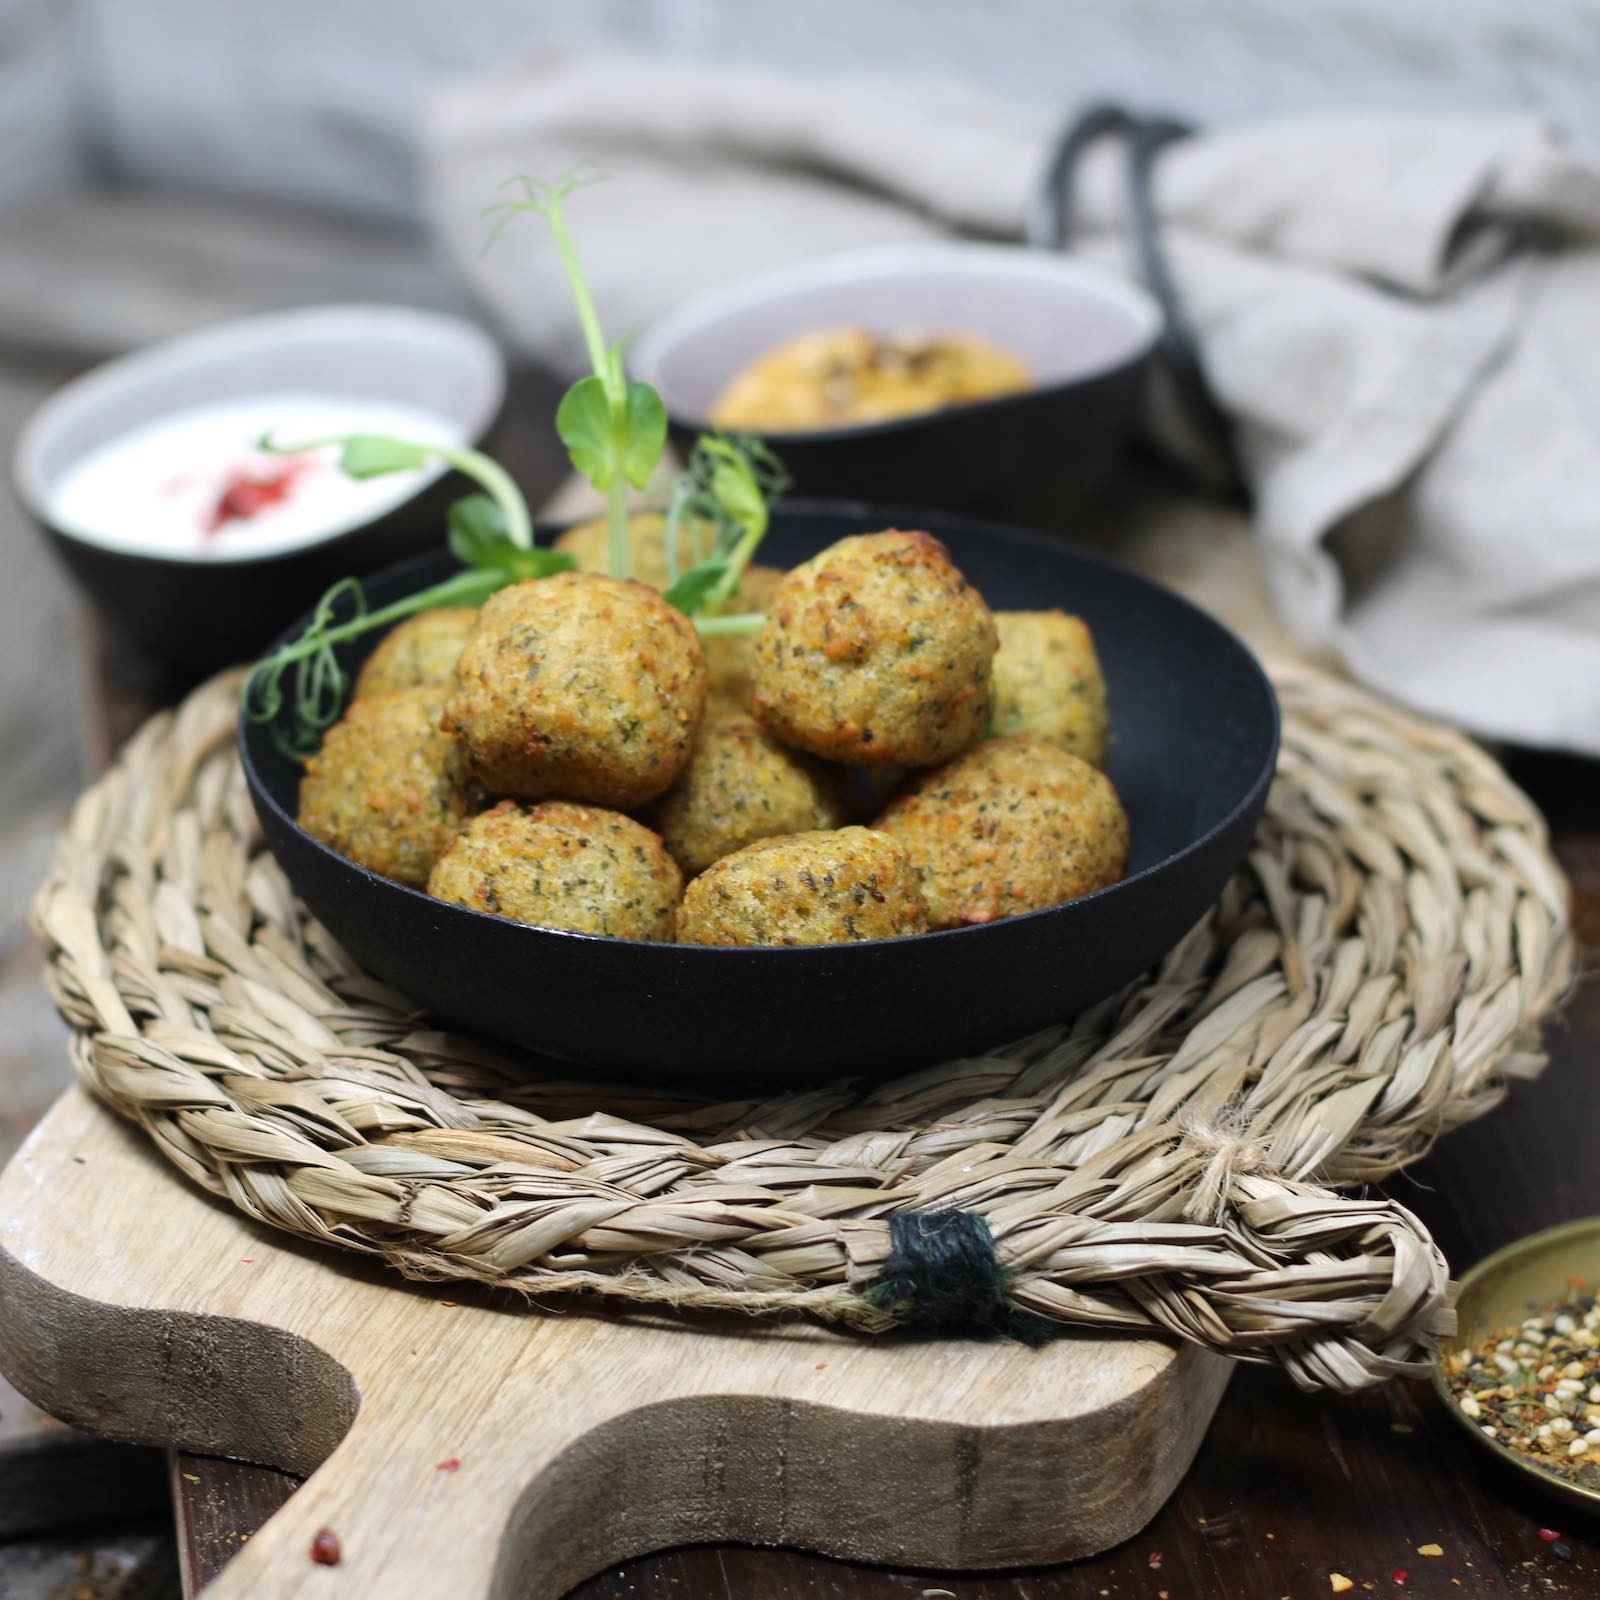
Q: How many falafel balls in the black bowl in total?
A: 11